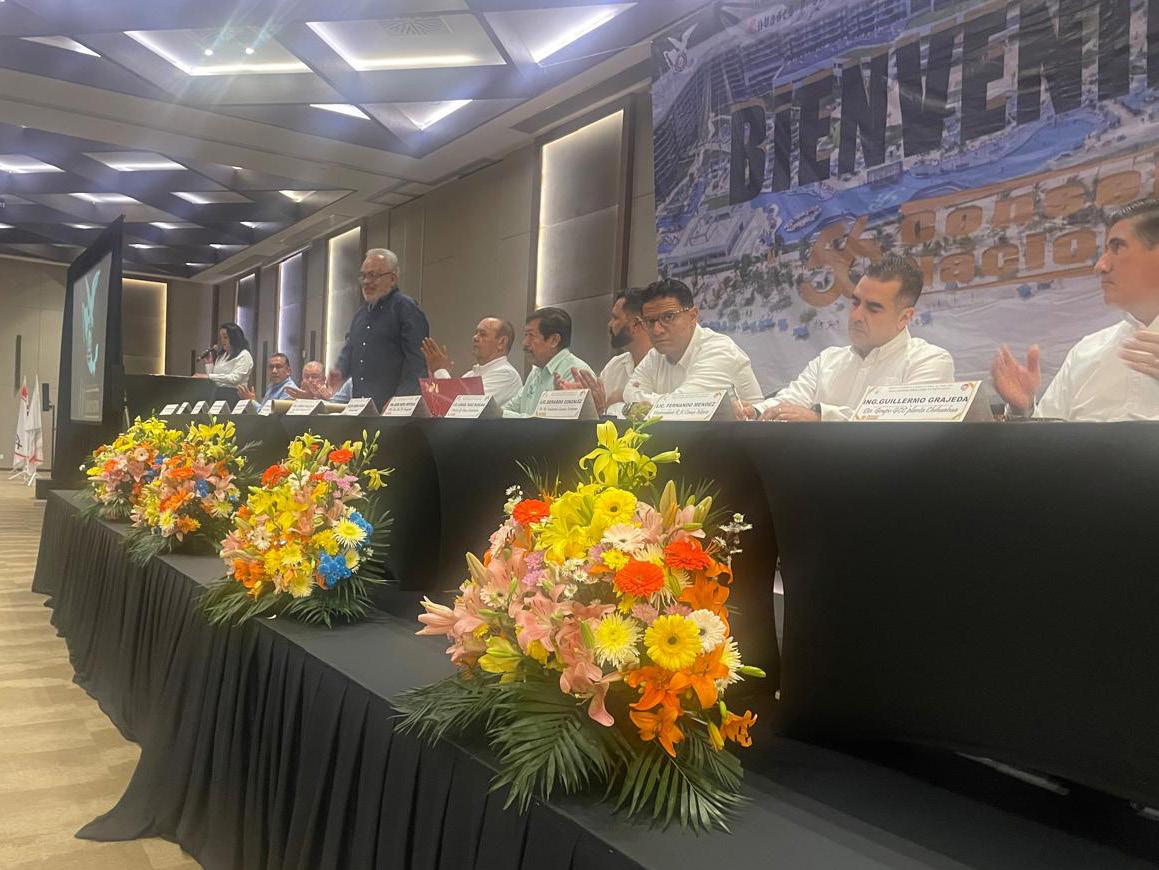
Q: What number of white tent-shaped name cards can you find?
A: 13